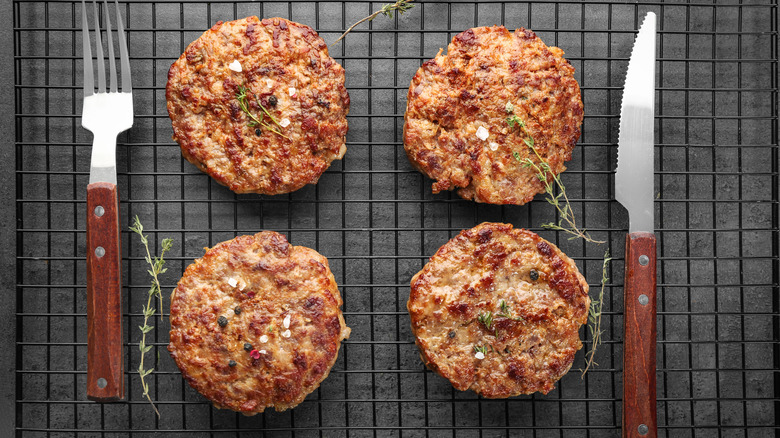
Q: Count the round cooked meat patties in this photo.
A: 4